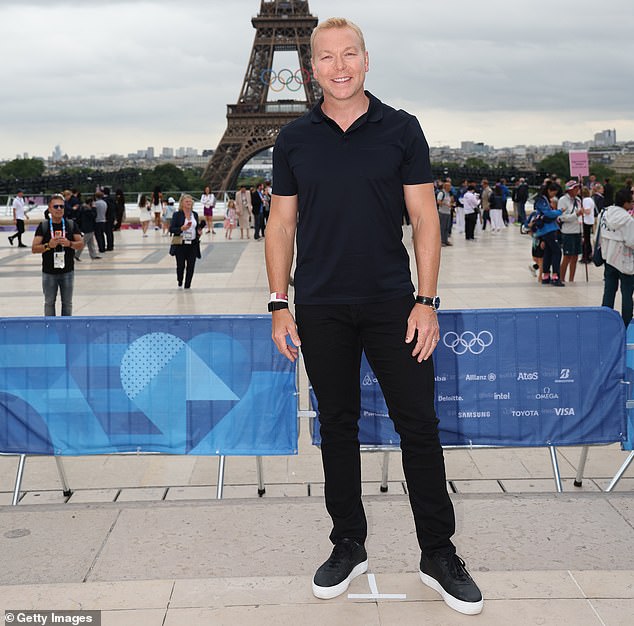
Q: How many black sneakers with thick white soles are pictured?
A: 2